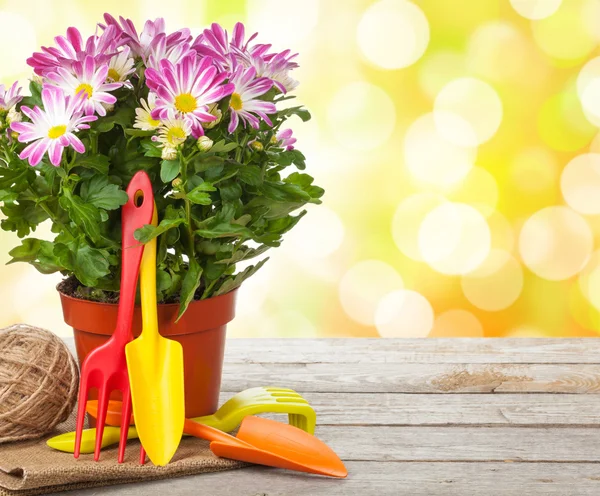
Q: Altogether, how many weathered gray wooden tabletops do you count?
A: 1